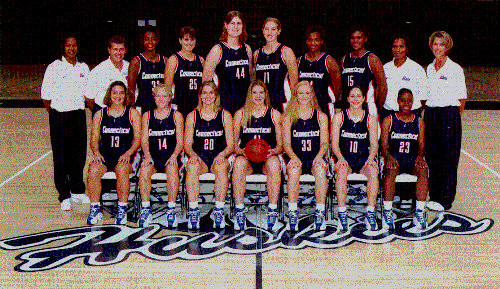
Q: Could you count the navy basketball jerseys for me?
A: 13